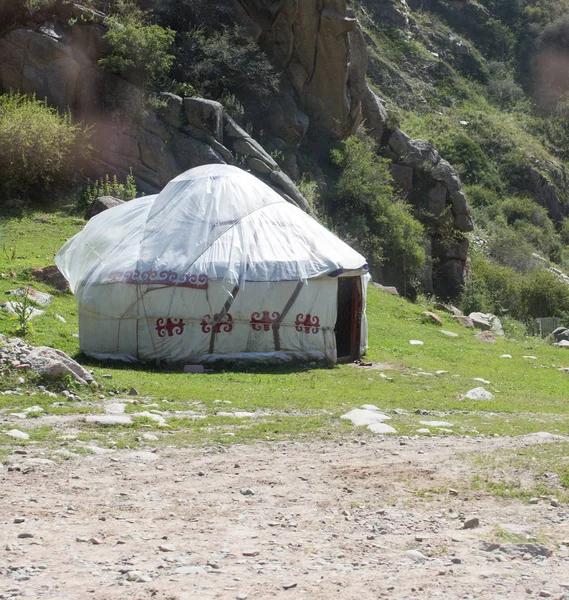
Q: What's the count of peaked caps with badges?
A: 0